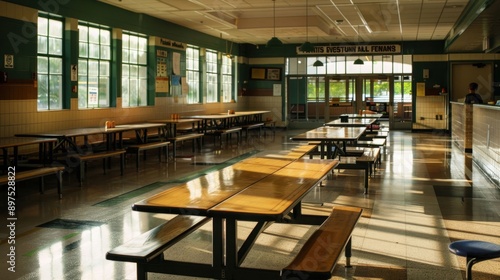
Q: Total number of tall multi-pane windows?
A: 6